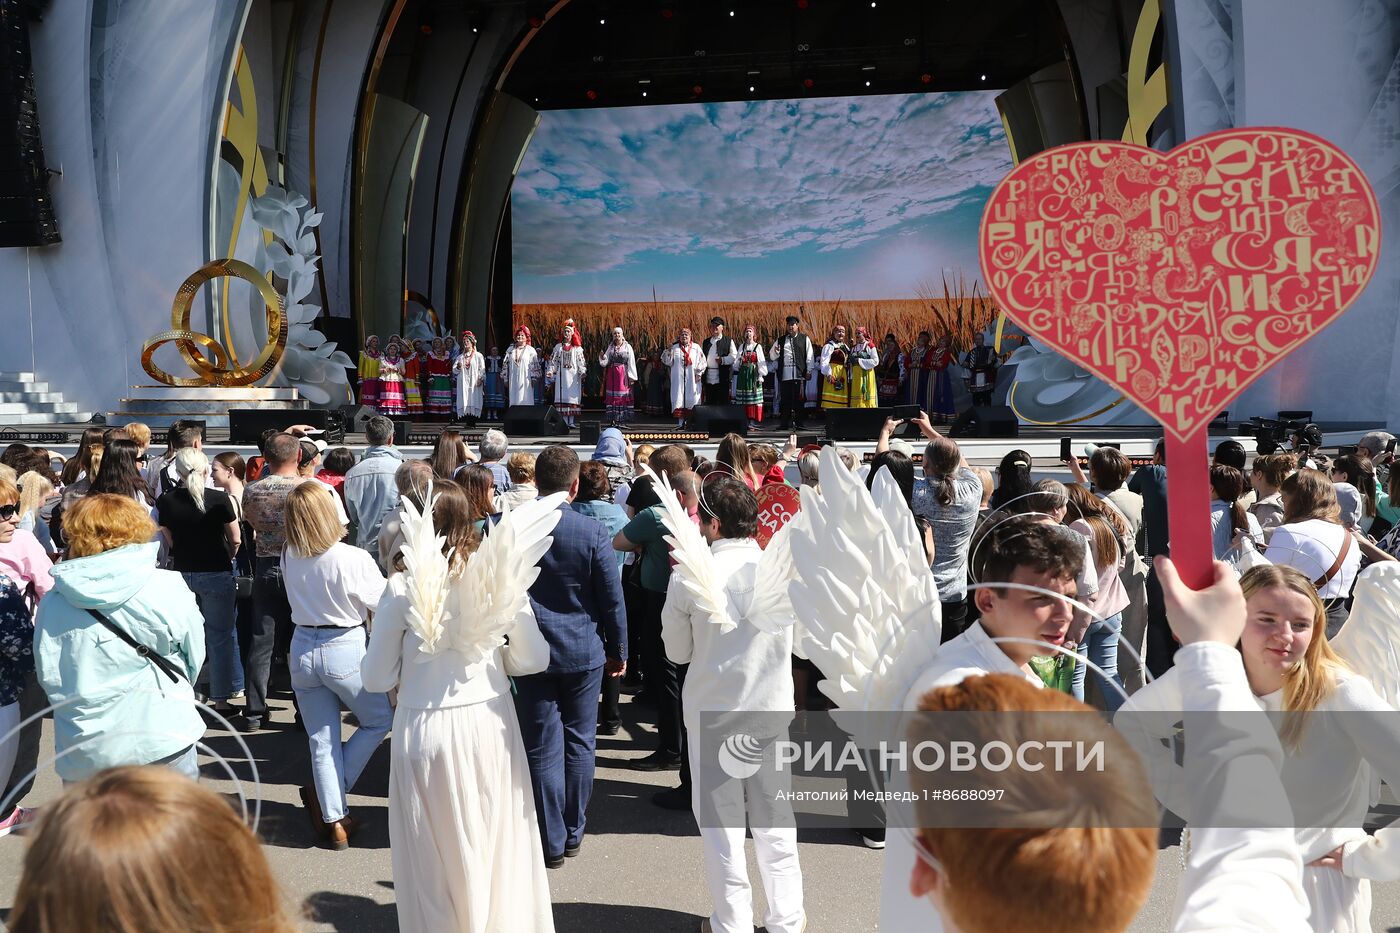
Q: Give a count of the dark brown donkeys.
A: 0